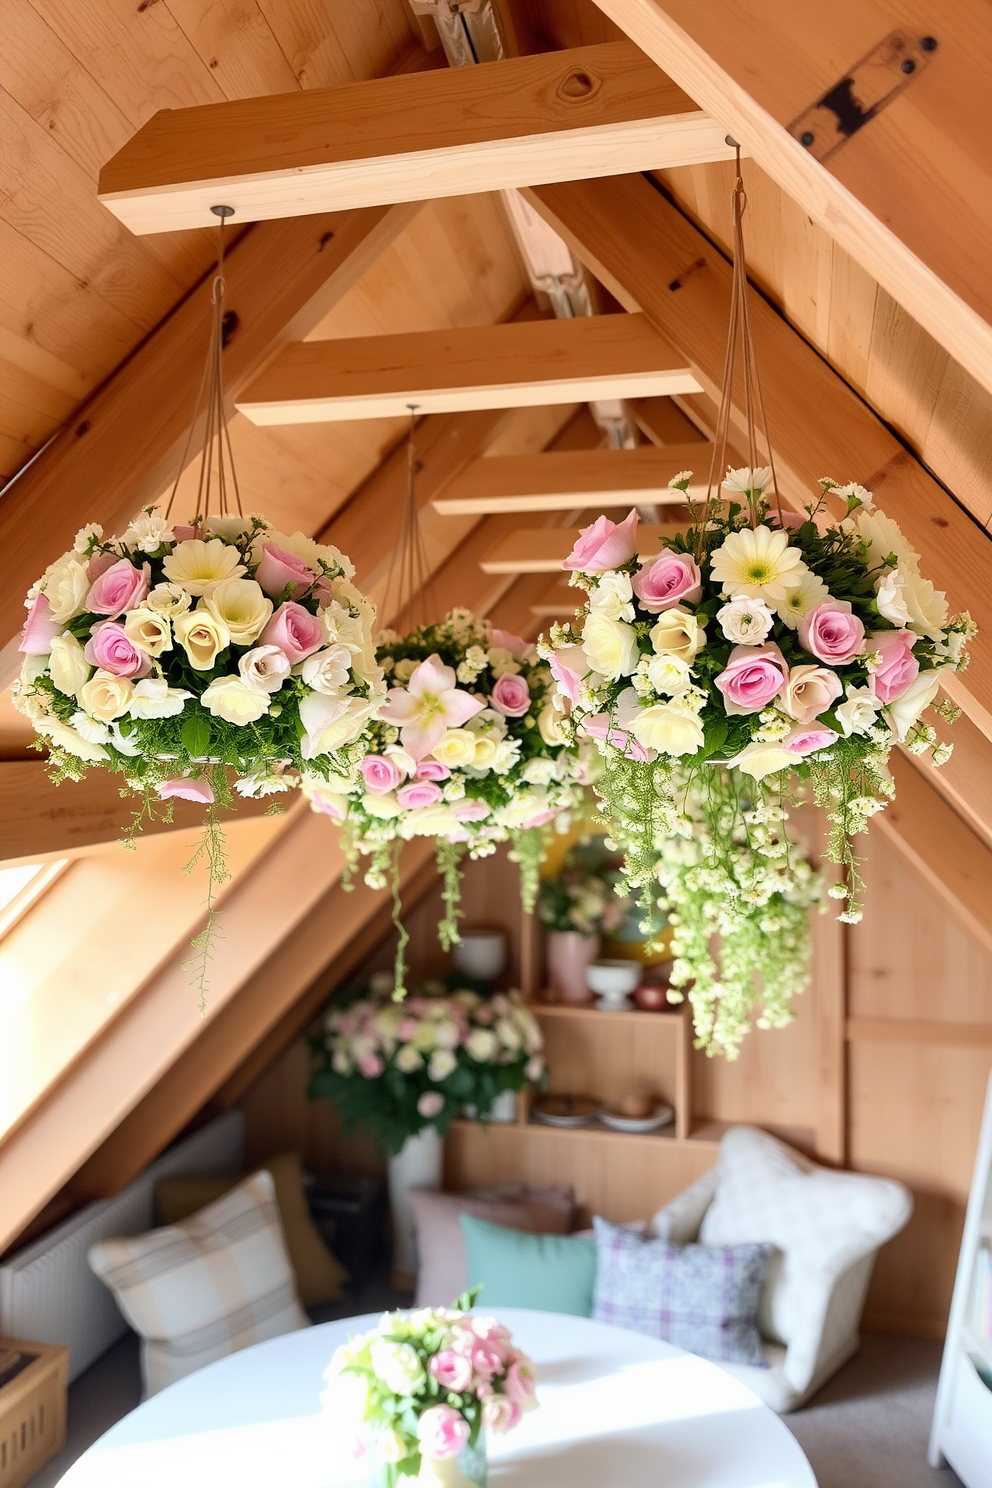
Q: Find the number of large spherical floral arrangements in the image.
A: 3